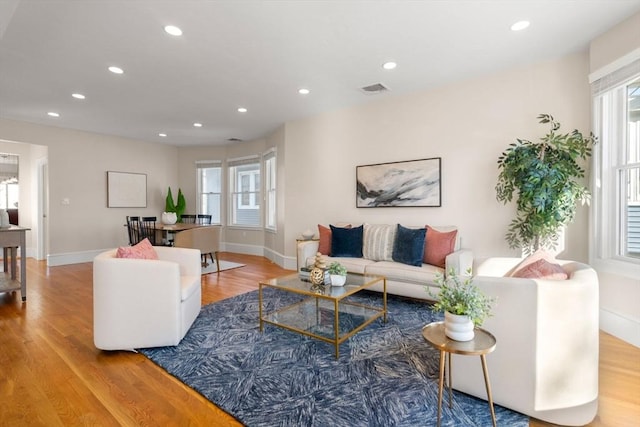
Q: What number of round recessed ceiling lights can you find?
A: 10